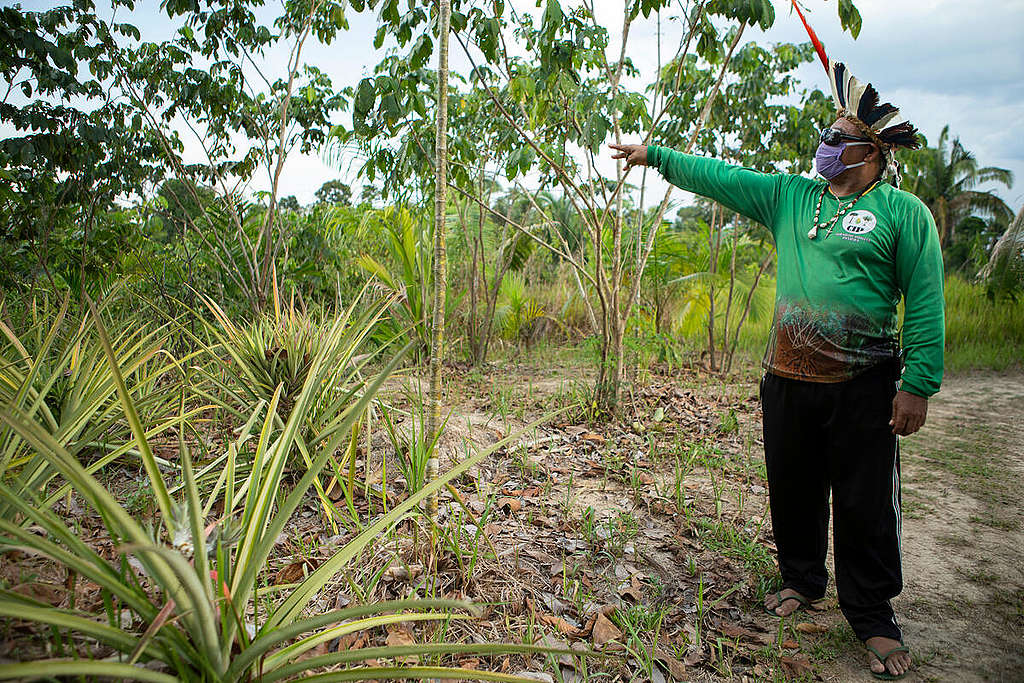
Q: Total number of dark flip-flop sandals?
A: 2